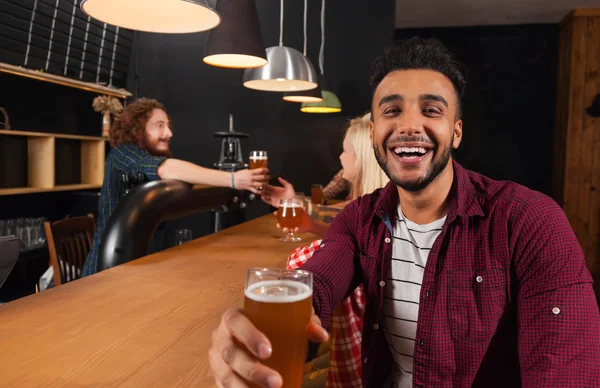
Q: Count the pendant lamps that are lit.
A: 5